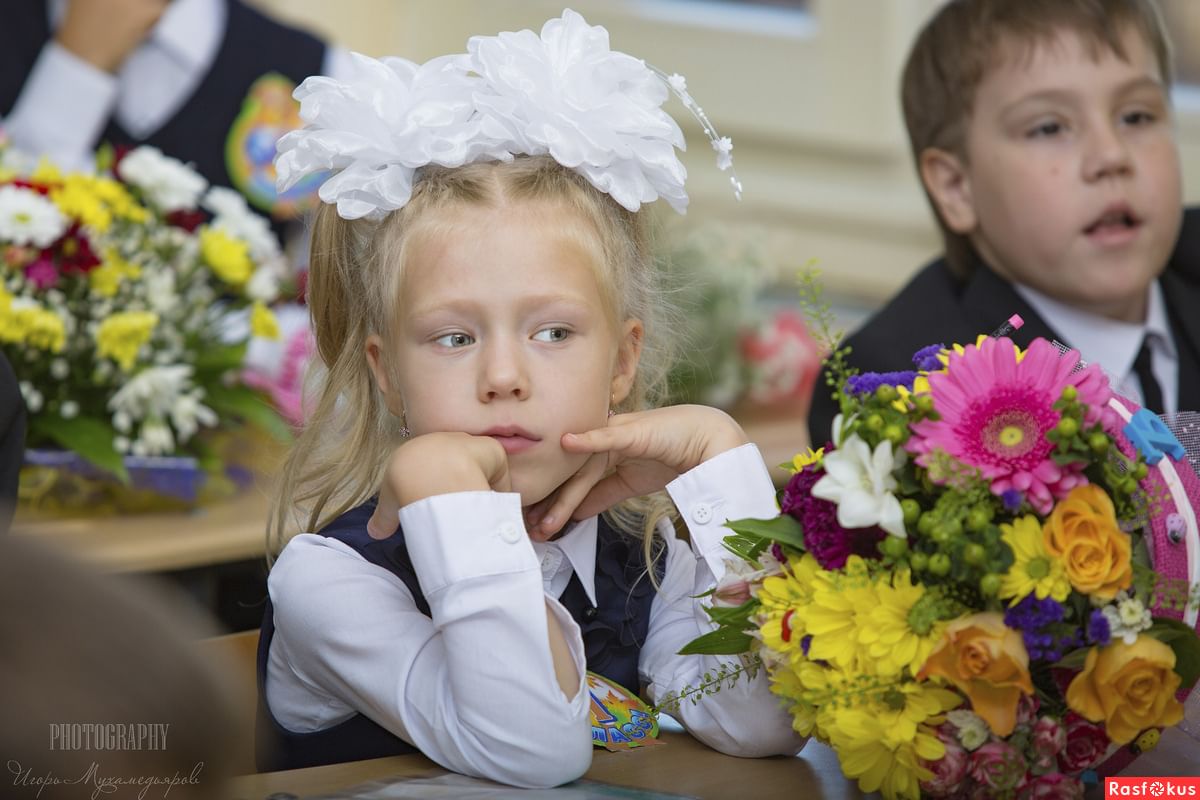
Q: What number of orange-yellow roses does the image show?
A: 3